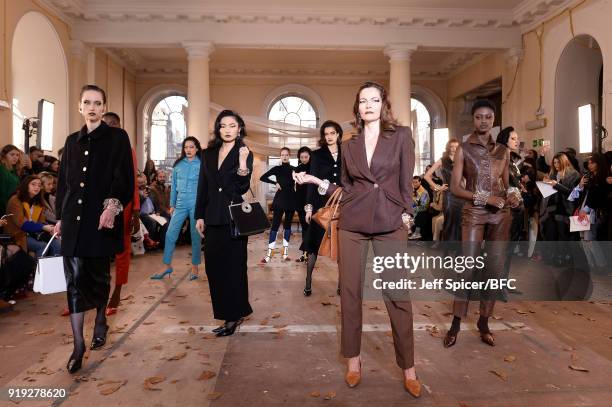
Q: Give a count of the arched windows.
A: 3